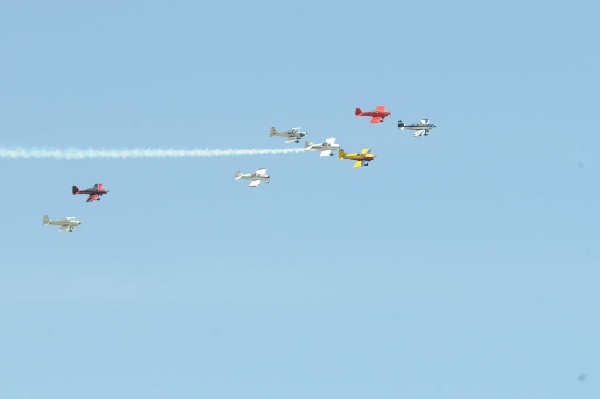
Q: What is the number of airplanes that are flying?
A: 8